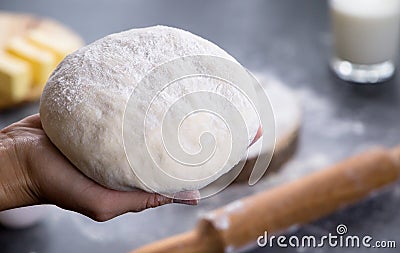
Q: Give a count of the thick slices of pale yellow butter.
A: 3